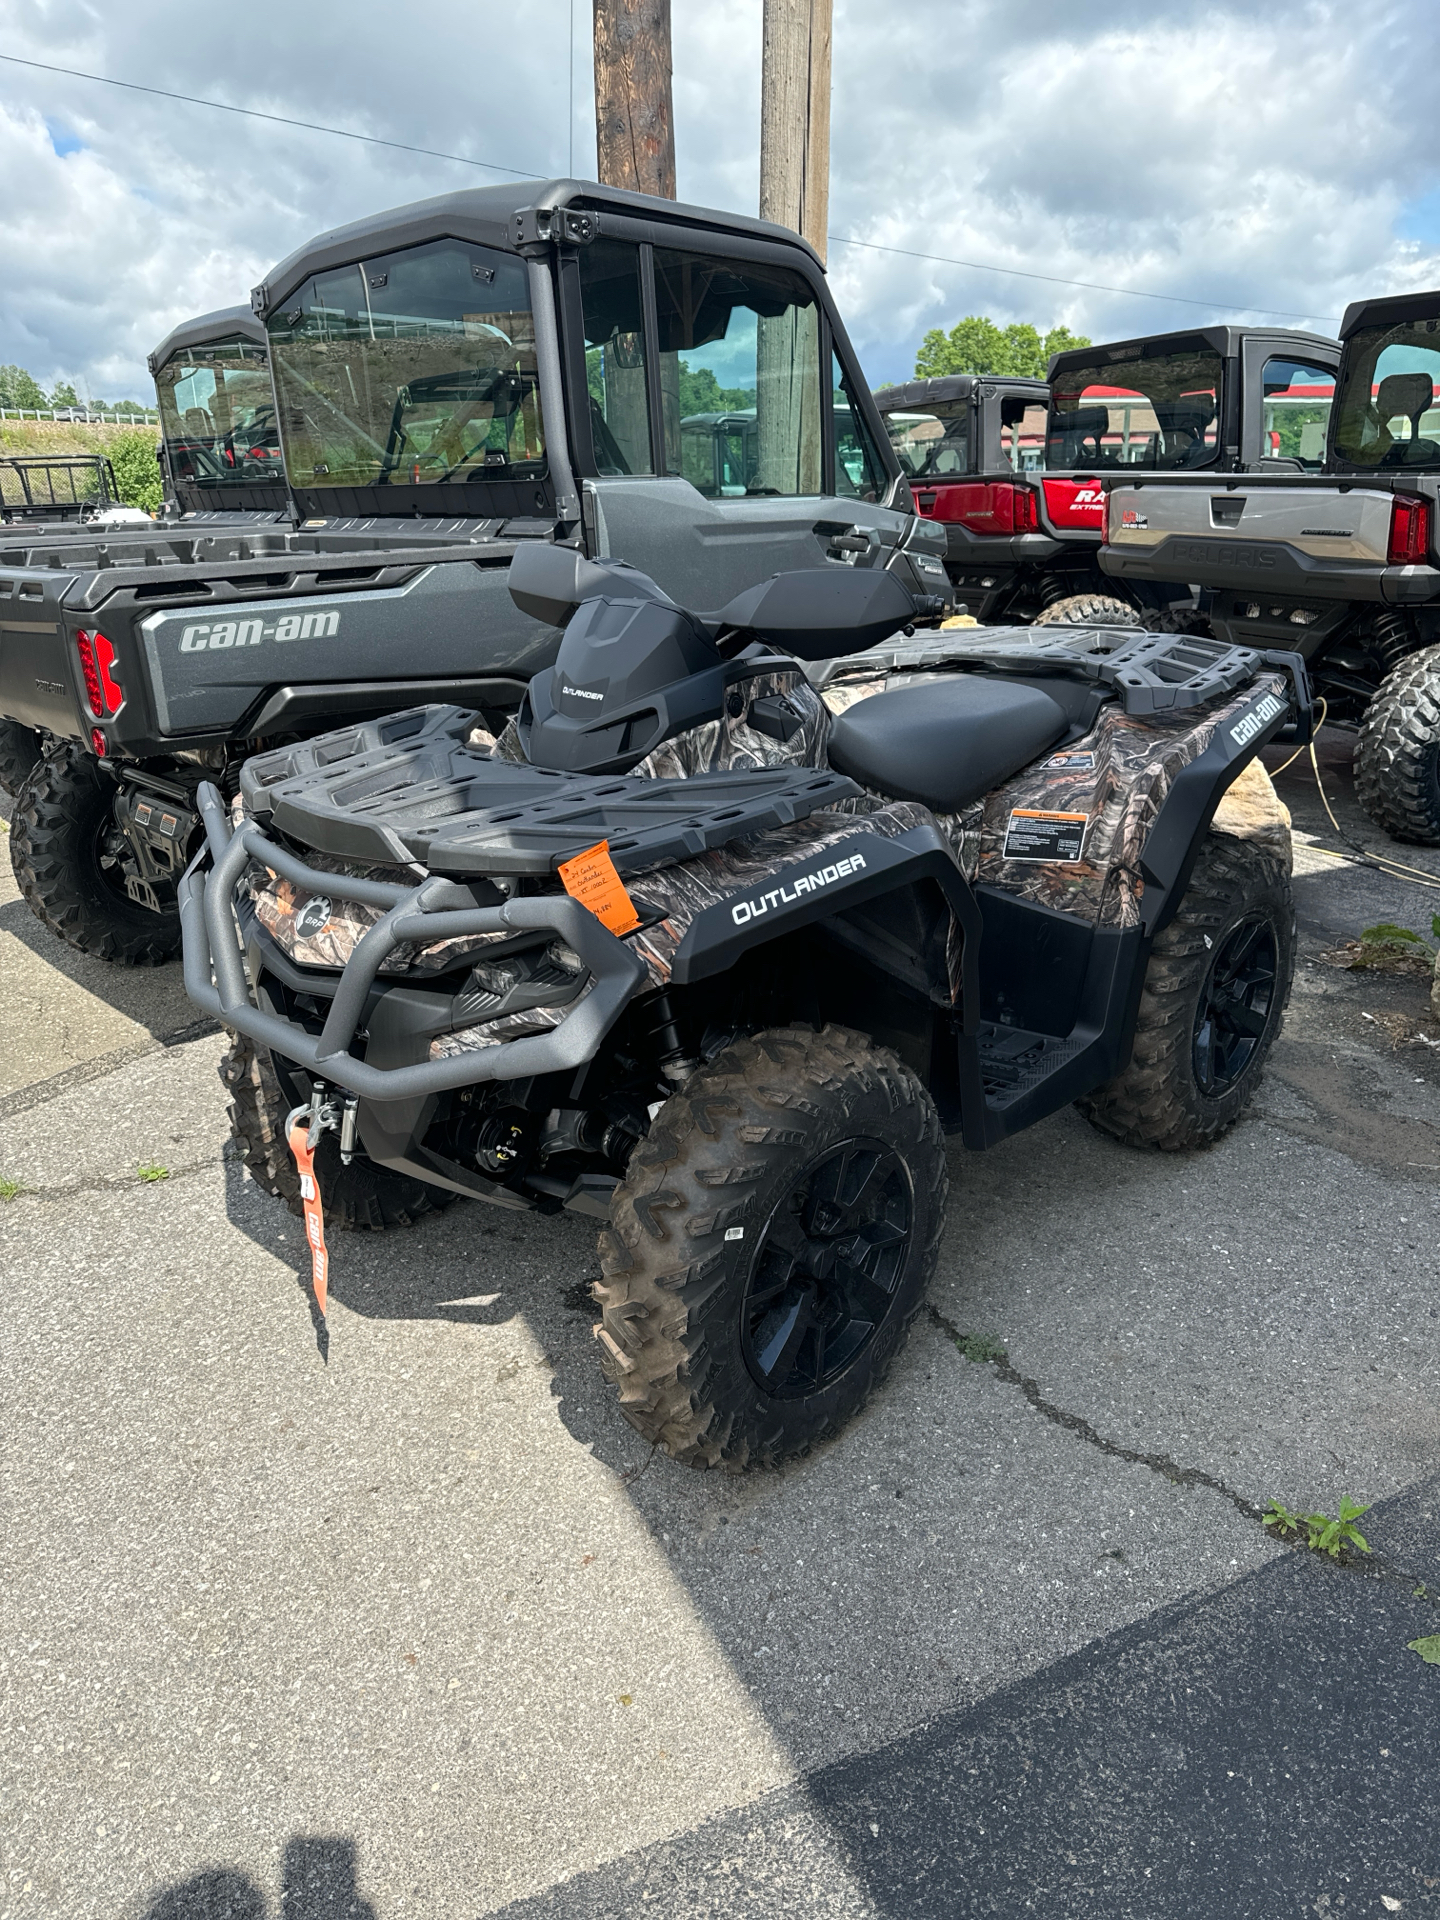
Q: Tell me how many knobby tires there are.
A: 8